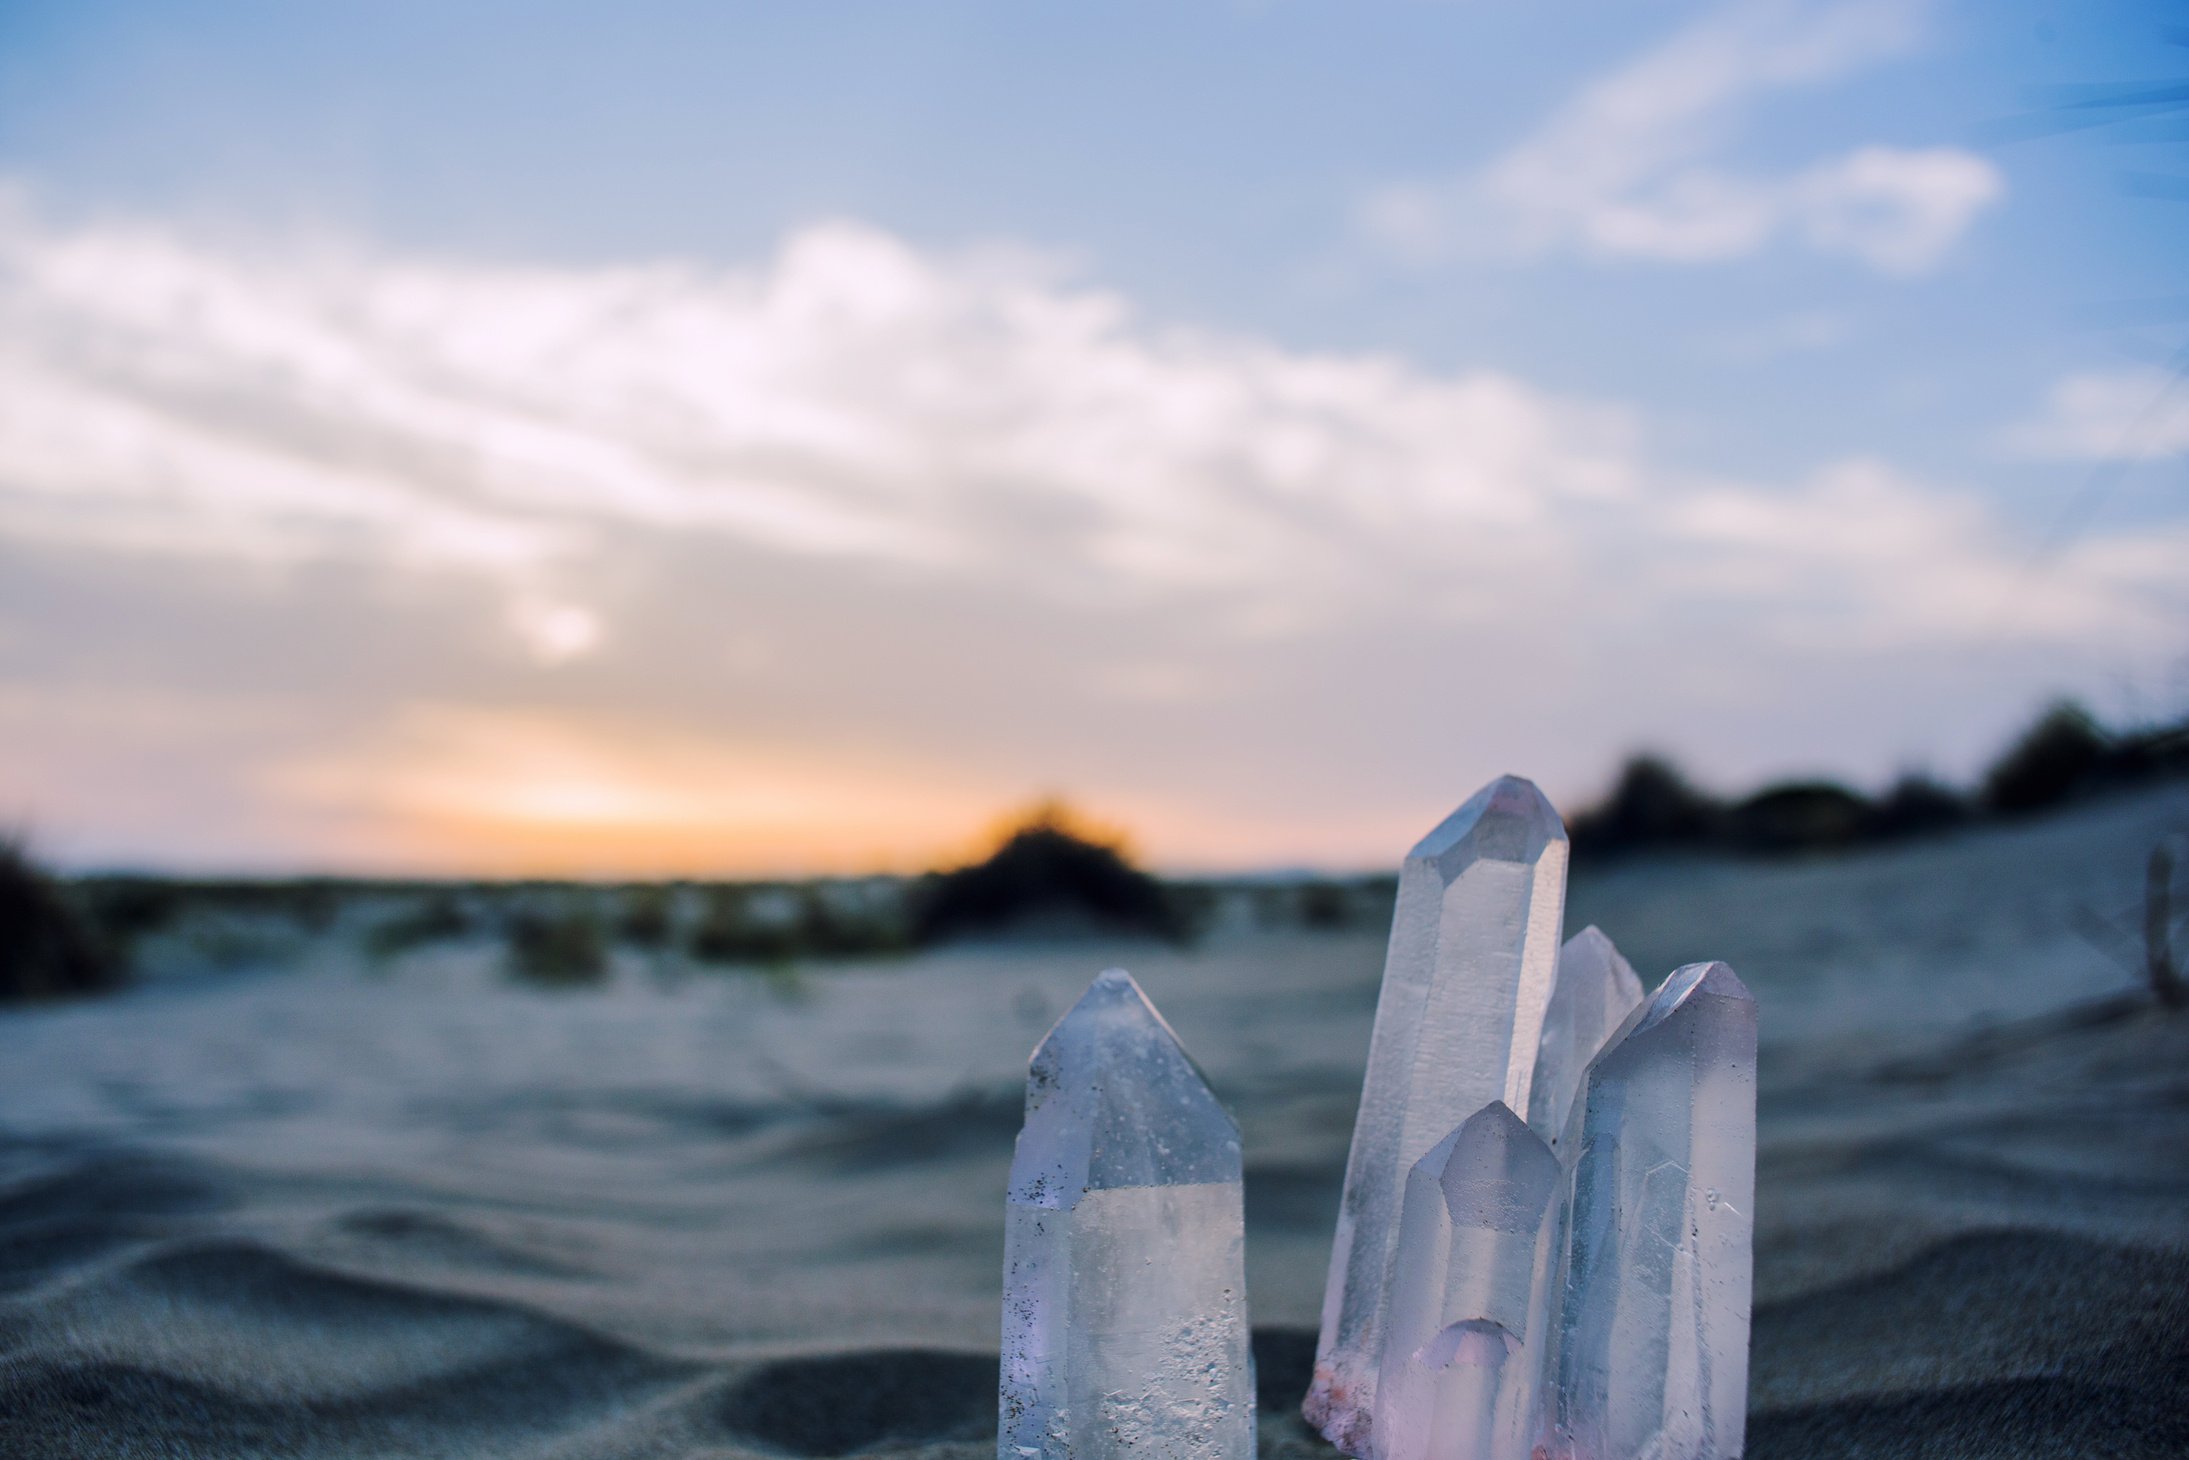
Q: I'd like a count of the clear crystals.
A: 5